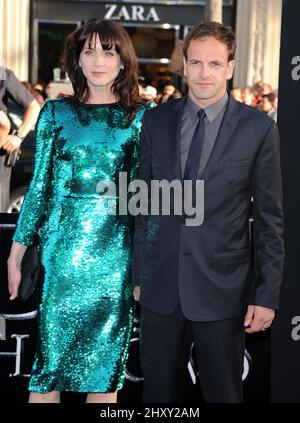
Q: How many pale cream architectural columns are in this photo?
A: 2